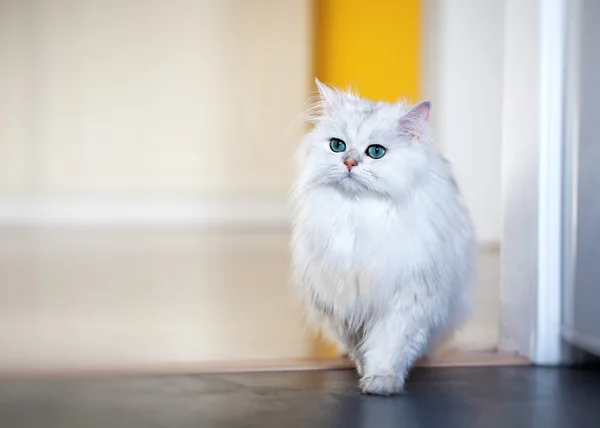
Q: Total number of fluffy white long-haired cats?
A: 1